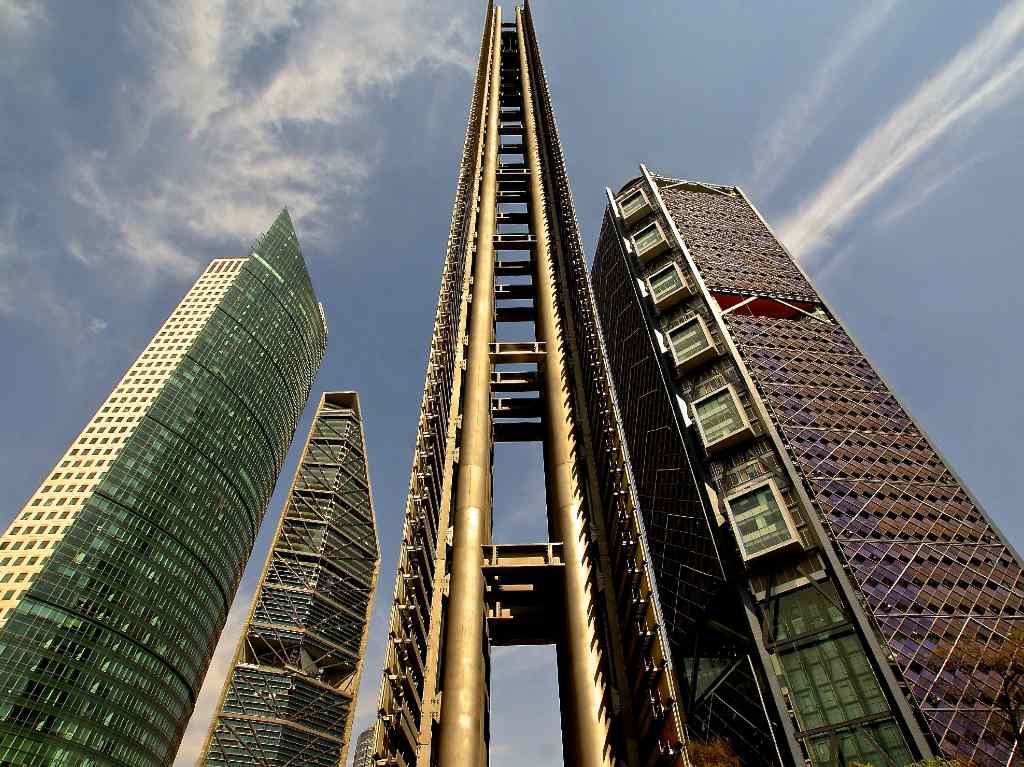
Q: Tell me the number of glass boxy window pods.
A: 6